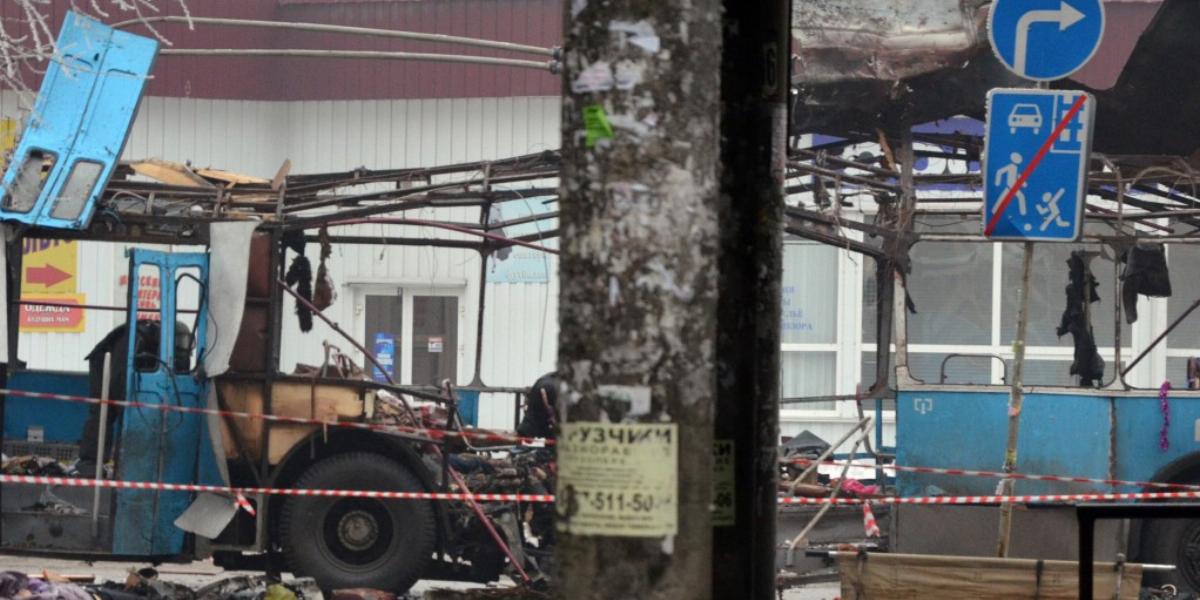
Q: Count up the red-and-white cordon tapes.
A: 2